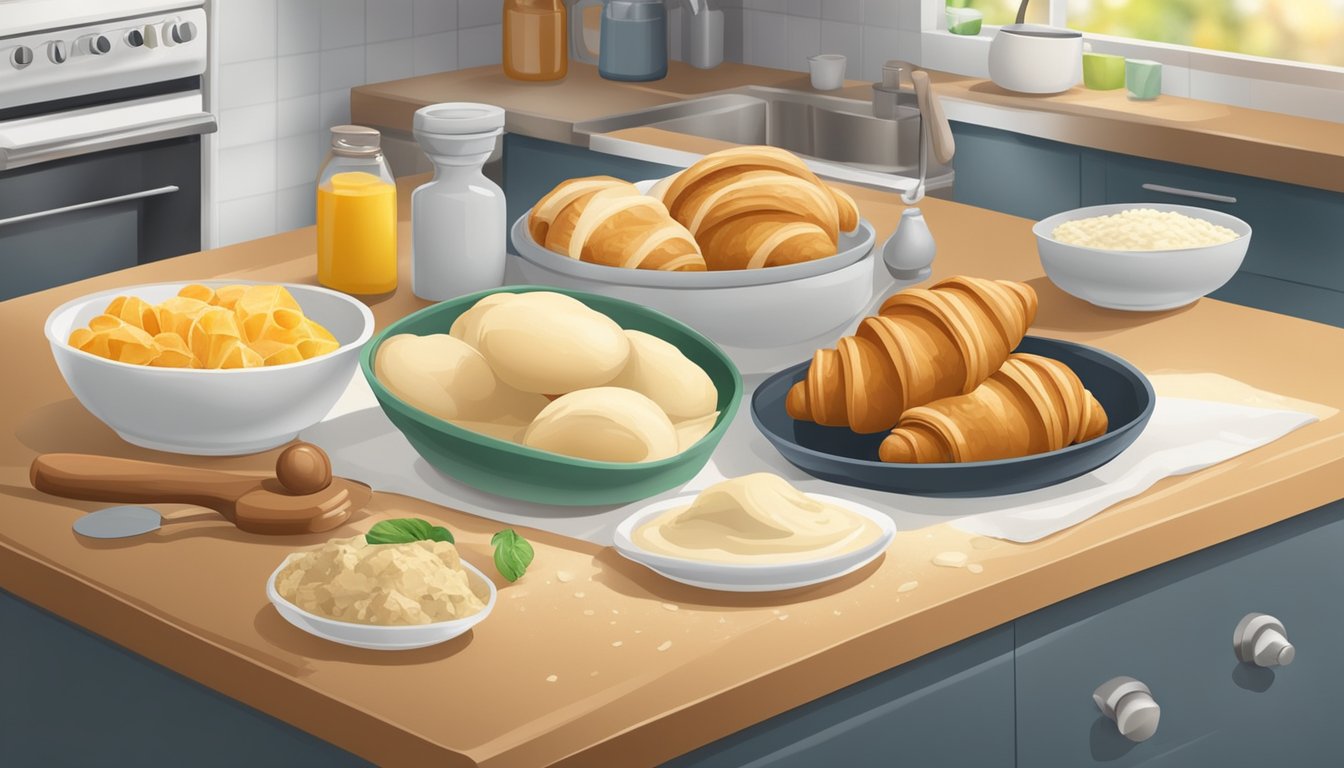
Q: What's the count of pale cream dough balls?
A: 4